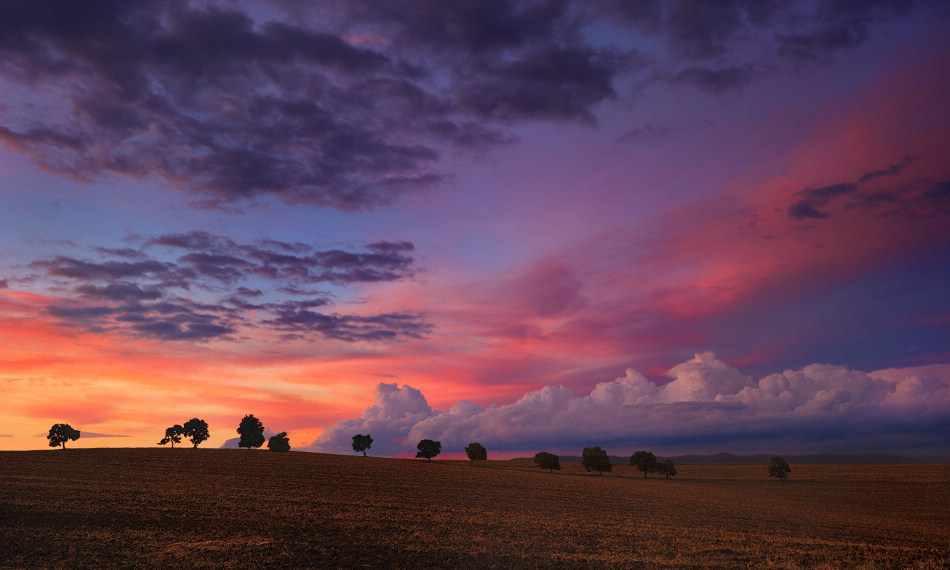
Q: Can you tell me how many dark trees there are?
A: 13